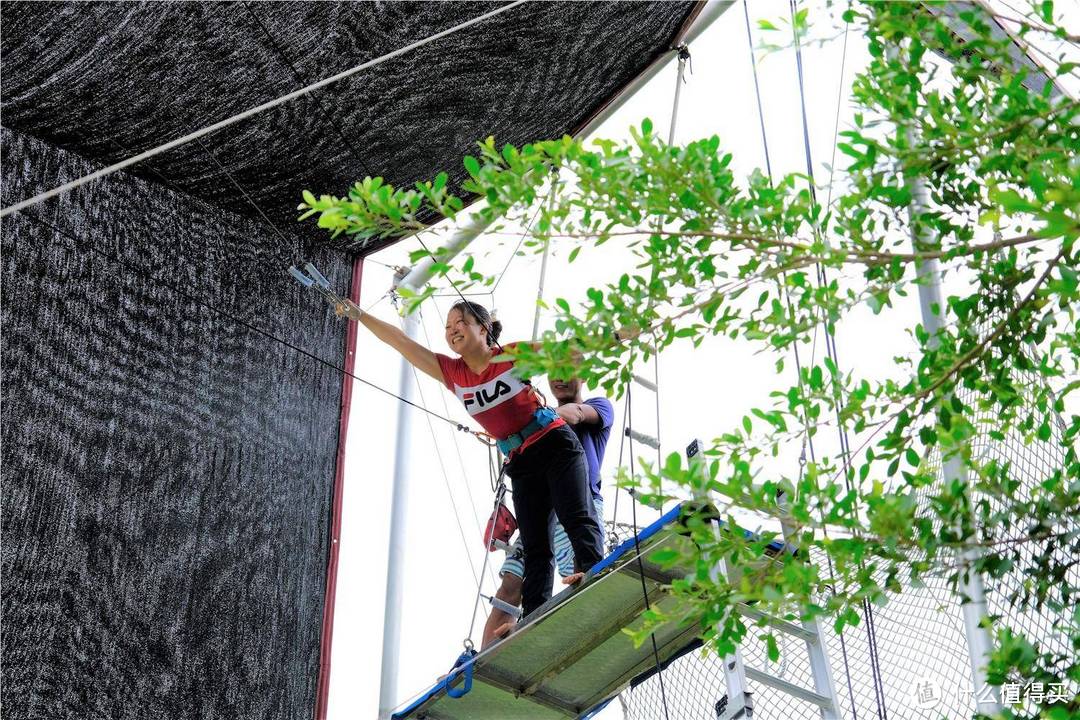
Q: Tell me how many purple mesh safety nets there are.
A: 0